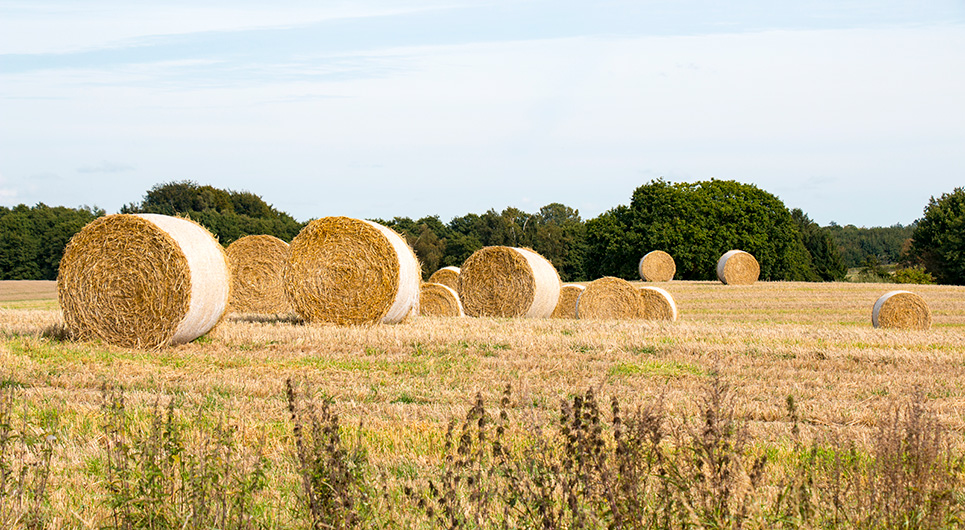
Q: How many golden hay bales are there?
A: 12